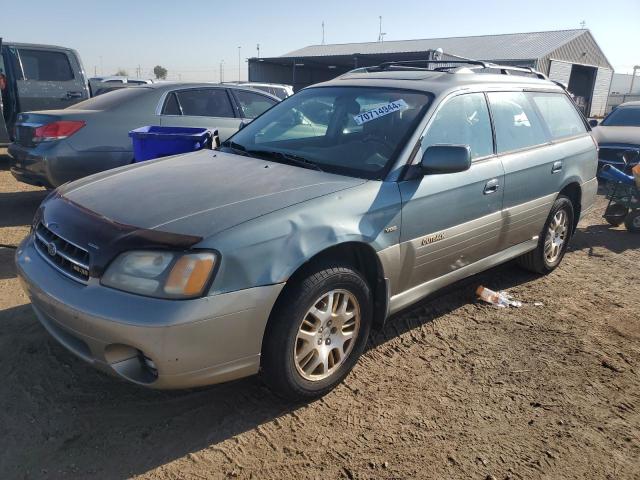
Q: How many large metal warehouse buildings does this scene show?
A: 1